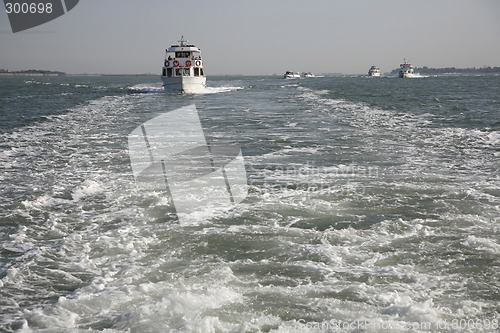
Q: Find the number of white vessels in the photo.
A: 5